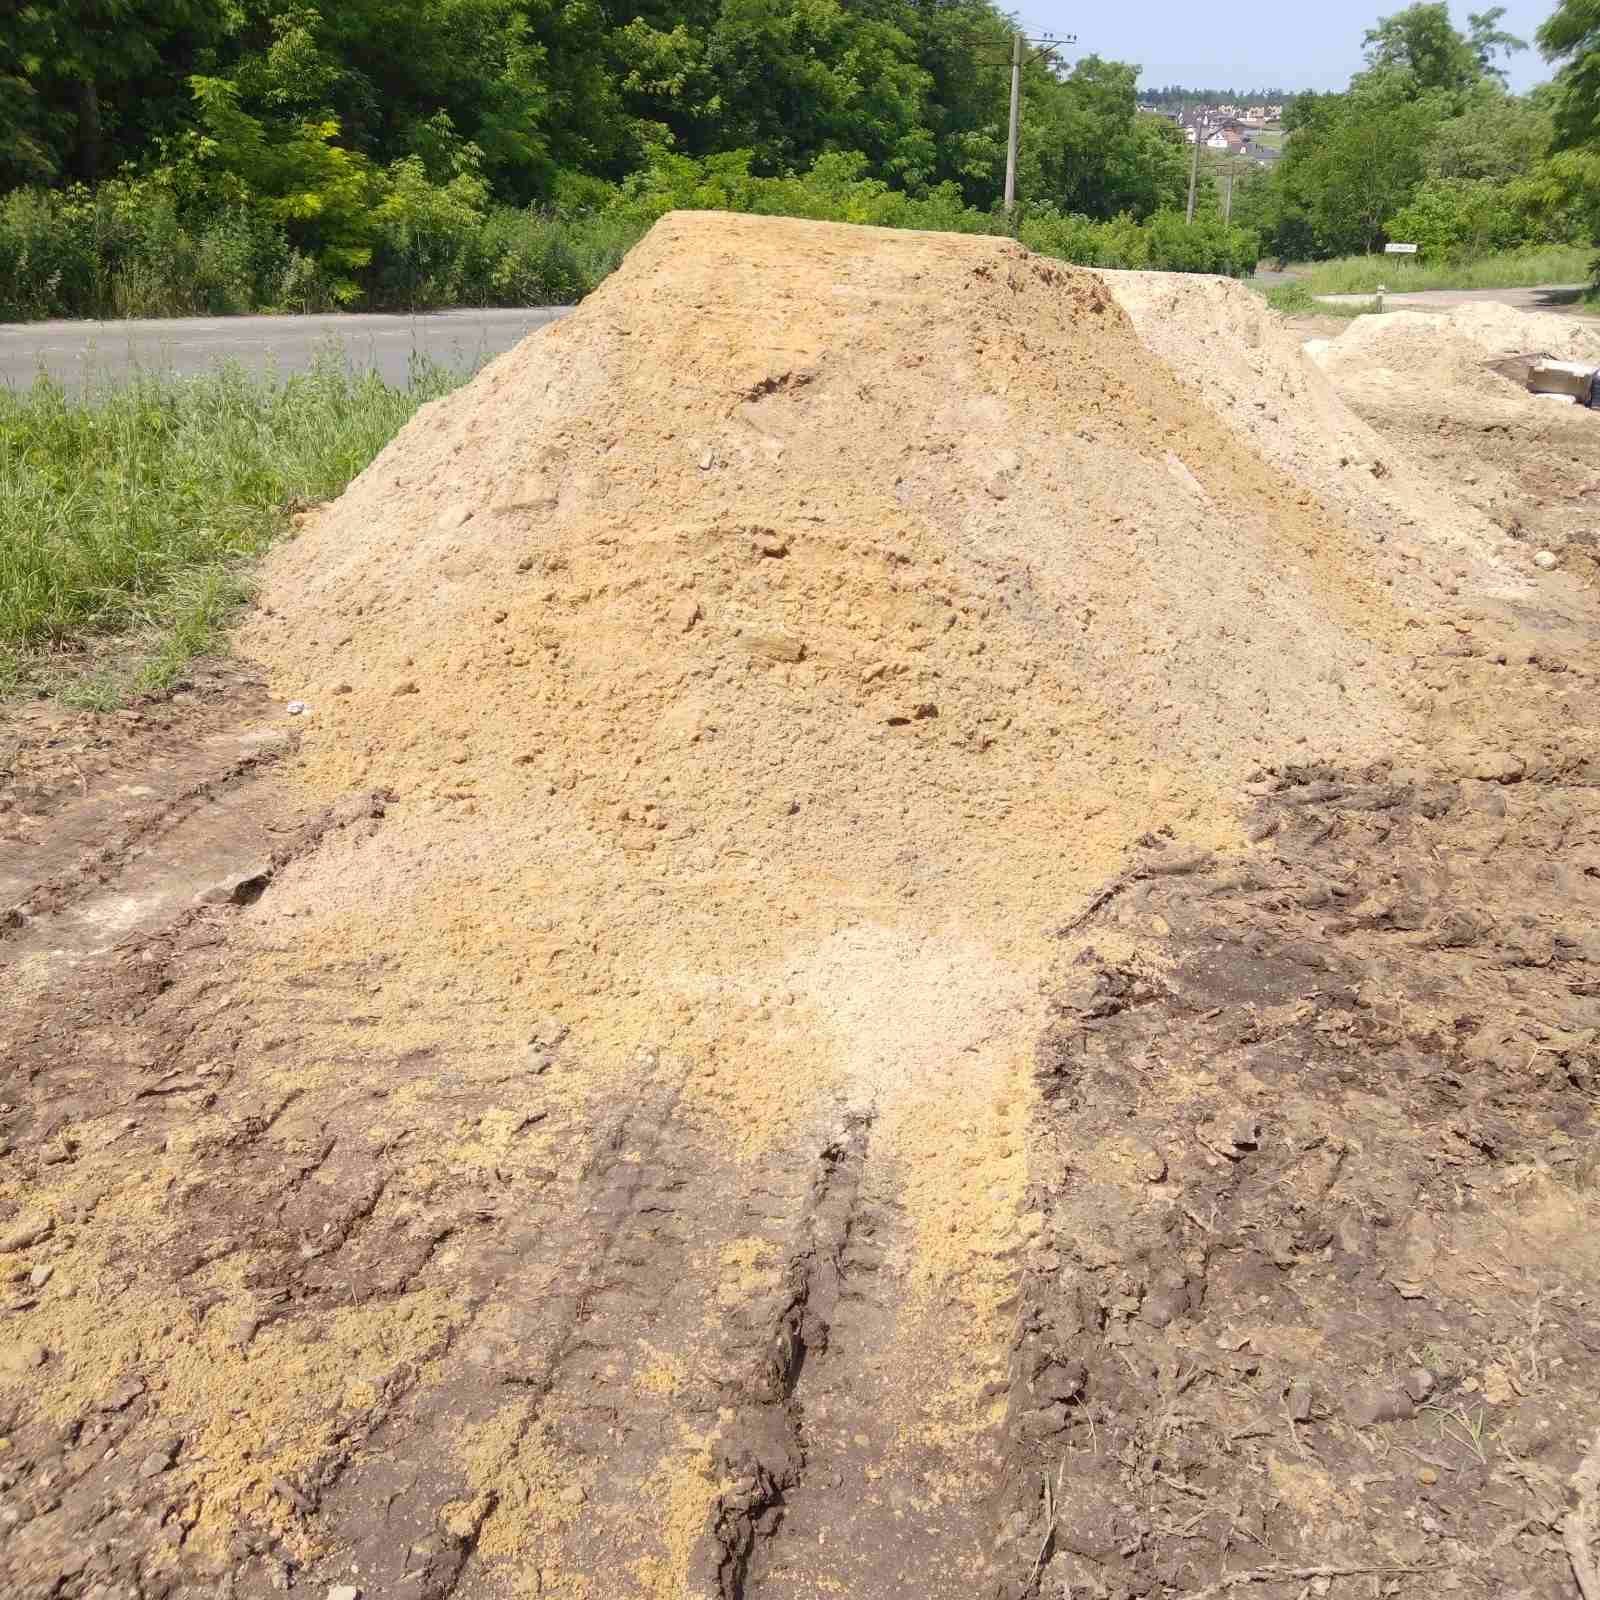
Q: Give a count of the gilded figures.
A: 0